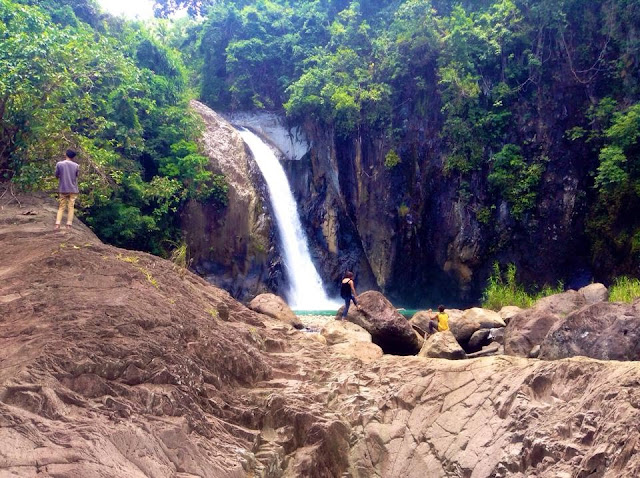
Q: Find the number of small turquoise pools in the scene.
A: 1